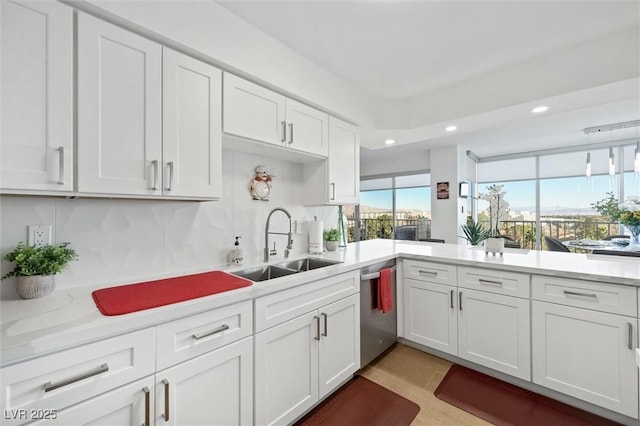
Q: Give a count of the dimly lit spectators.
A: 0